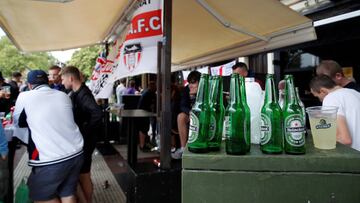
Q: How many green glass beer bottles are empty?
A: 6